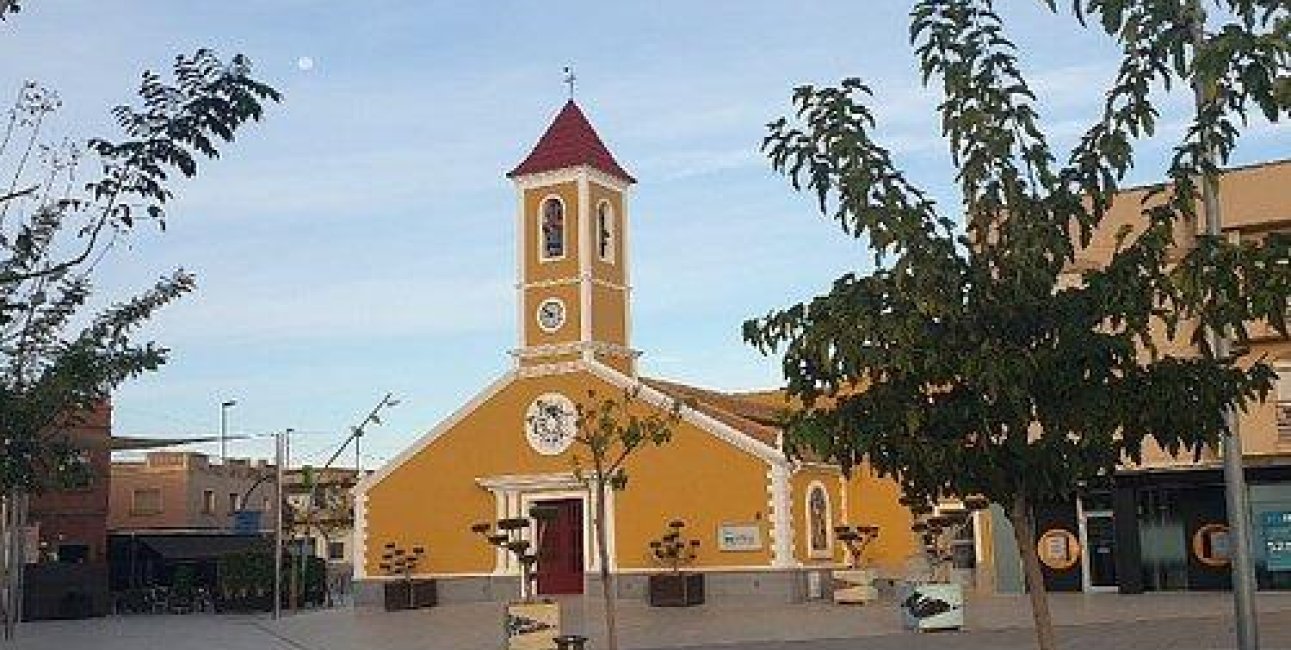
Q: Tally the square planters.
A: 5